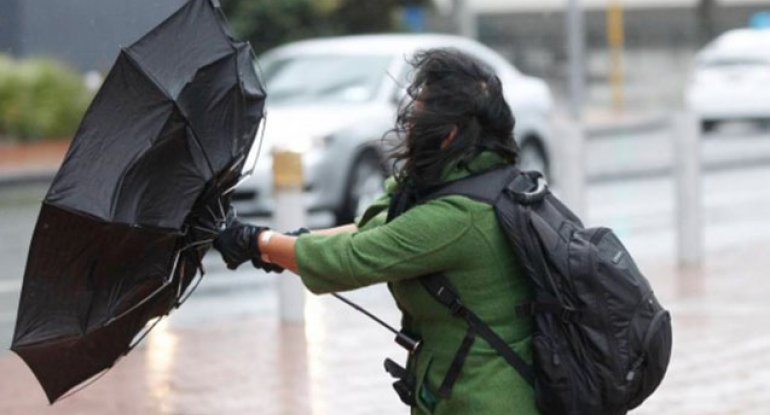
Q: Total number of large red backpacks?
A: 0